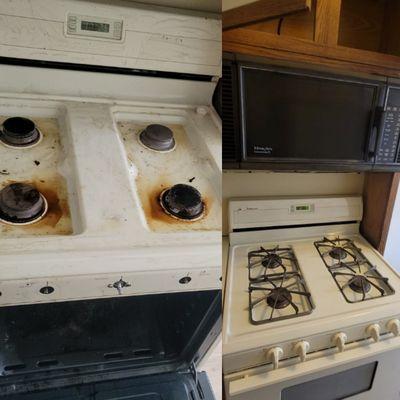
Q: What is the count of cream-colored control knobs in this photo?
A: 5